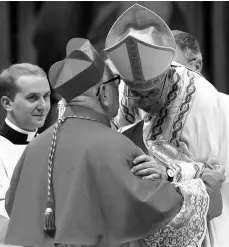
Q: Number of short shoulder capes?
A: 1